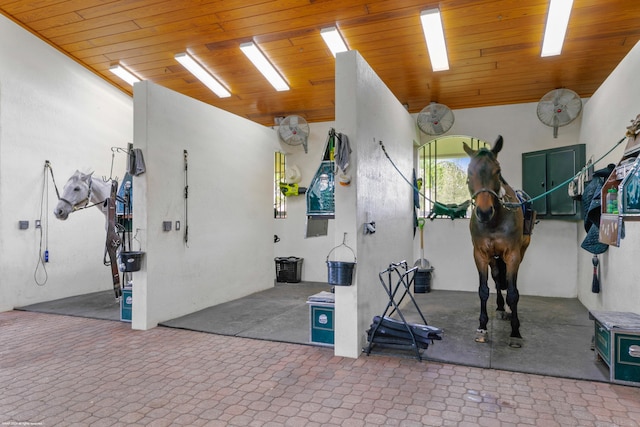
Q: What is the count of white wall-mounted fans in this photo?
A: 3